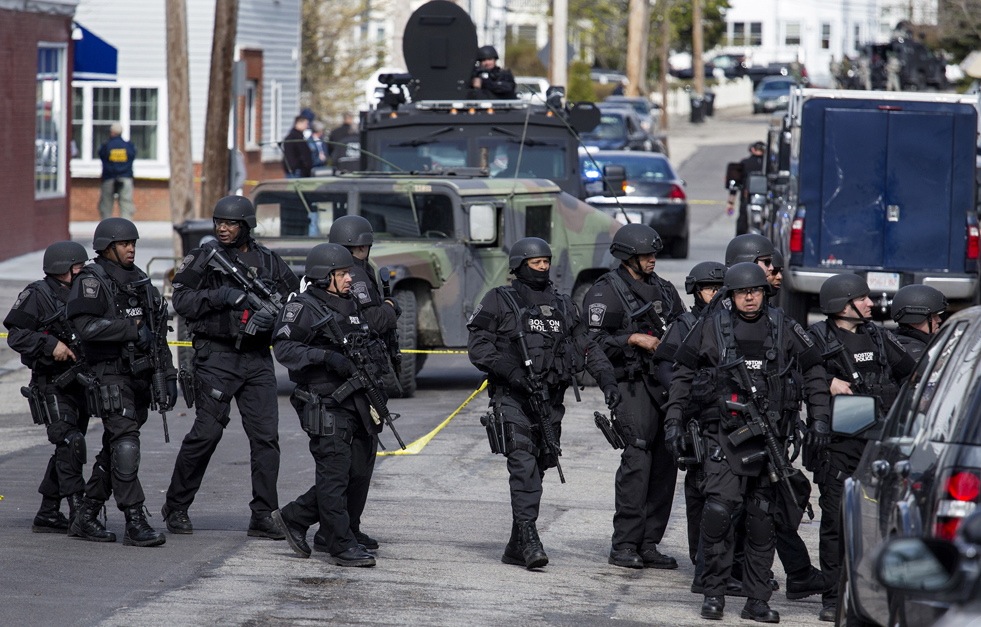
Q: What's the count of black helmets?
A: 14